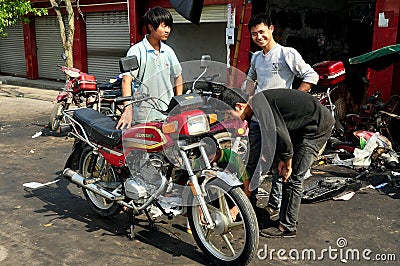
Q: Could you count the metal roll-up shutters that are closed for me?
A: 3